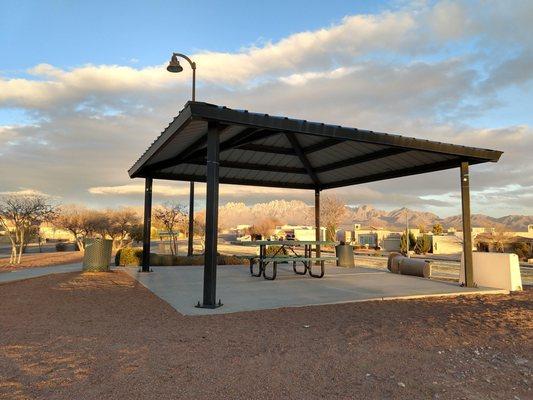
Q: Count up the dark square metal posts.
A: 4